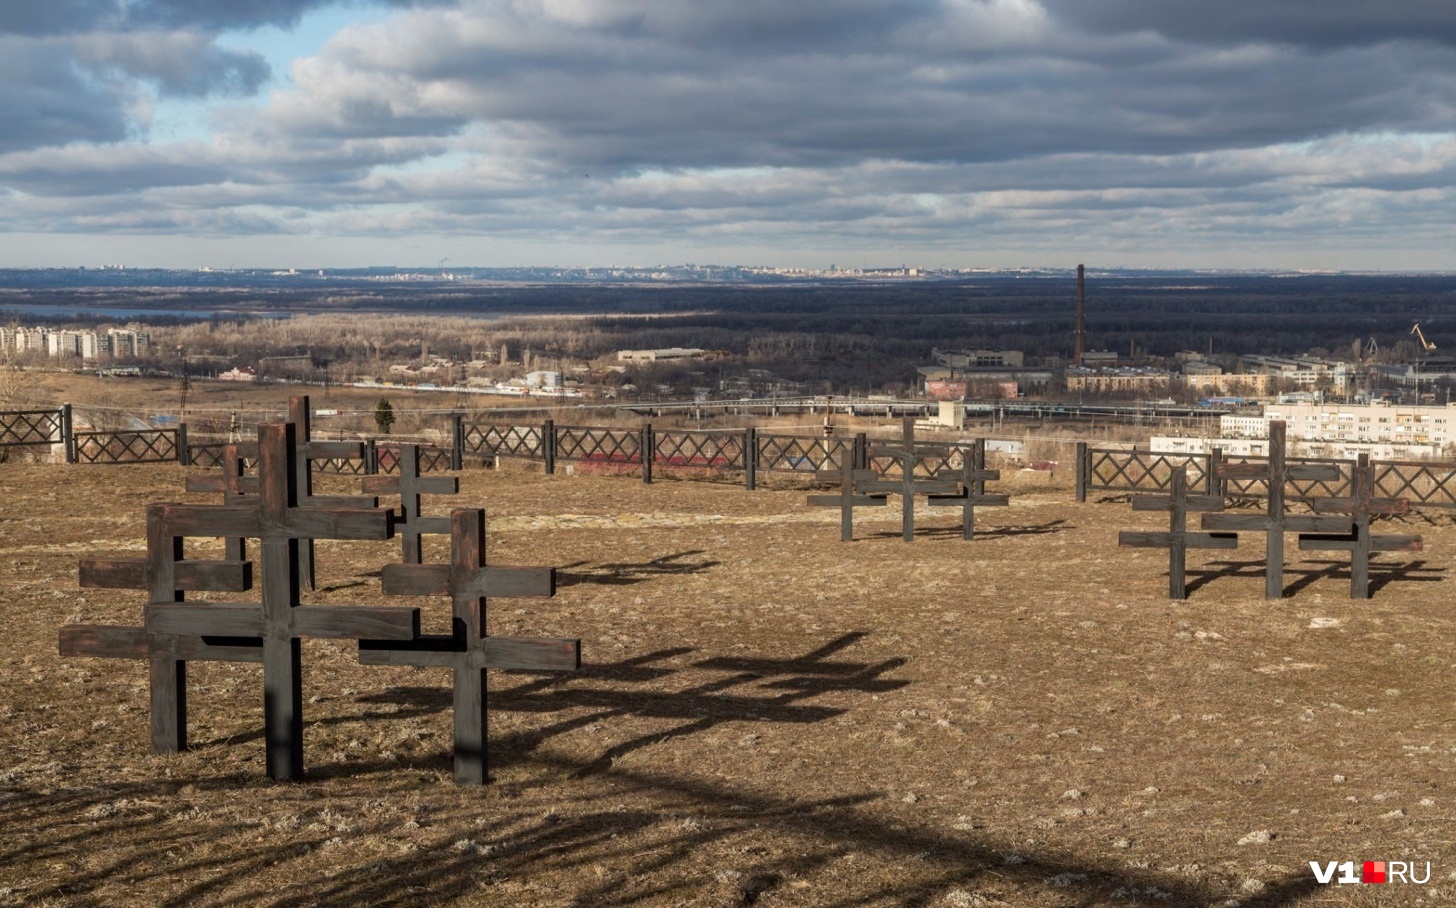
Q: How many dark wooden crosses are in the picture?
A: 12